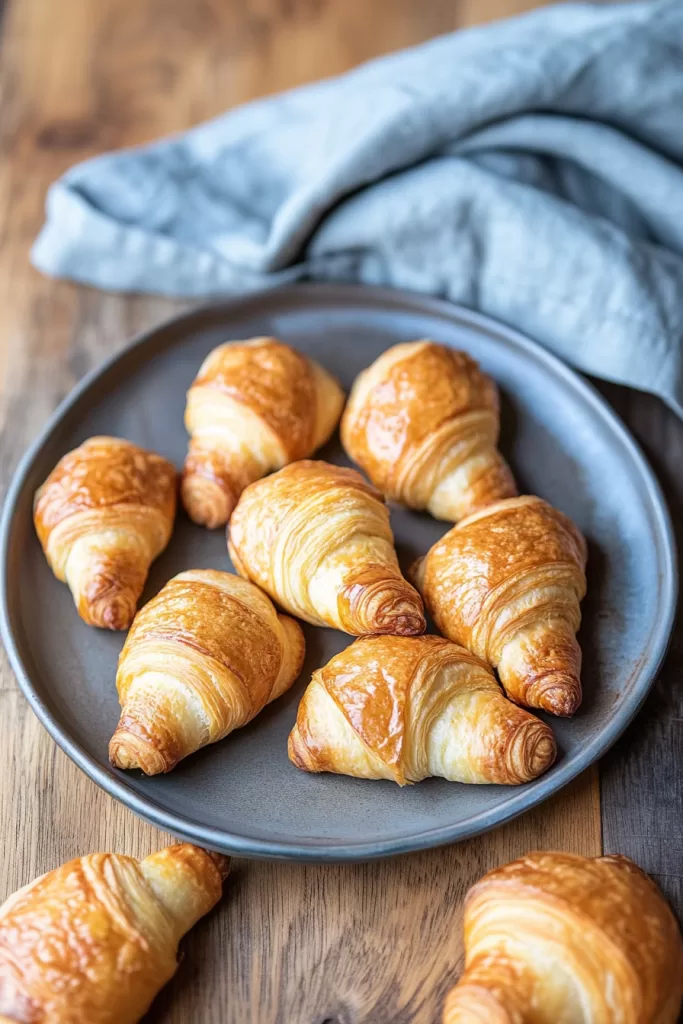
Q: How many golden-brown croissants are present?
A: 9